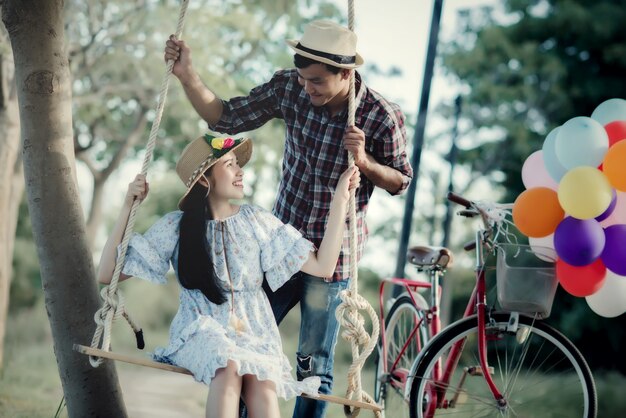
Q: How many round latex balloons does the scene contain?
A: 15